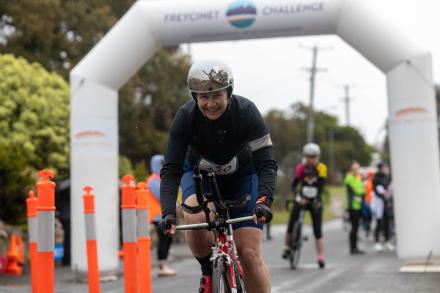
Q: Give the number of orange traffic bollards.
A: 5